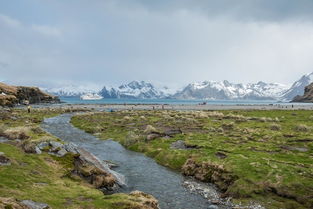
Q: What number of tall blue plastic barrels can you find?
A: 0